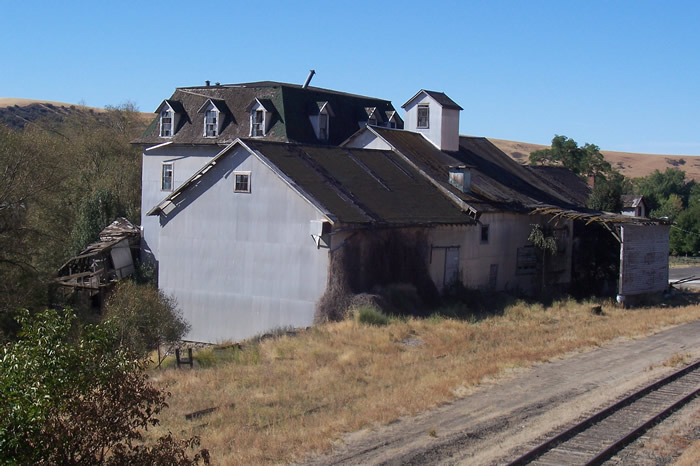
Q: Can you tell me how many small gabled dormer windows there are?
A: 6